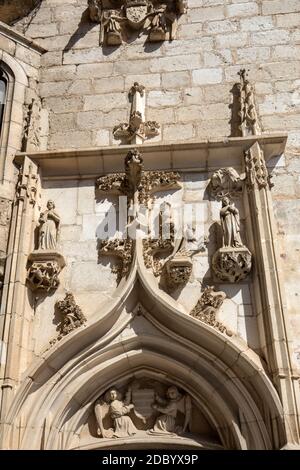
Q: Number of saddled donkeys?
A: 0